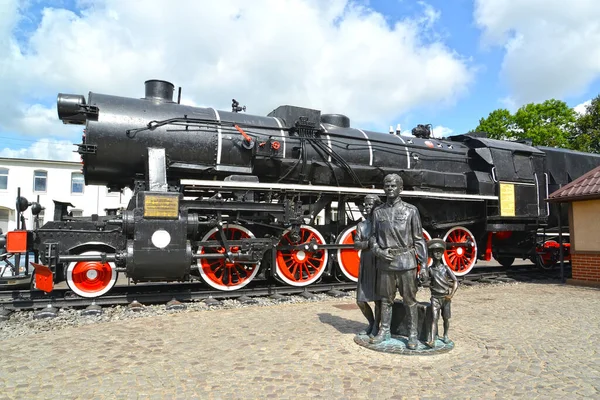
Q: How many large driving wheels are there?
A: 5